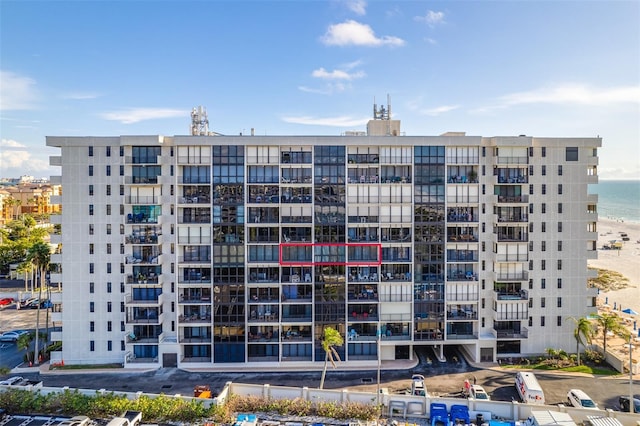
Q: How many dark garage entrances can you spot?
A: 2